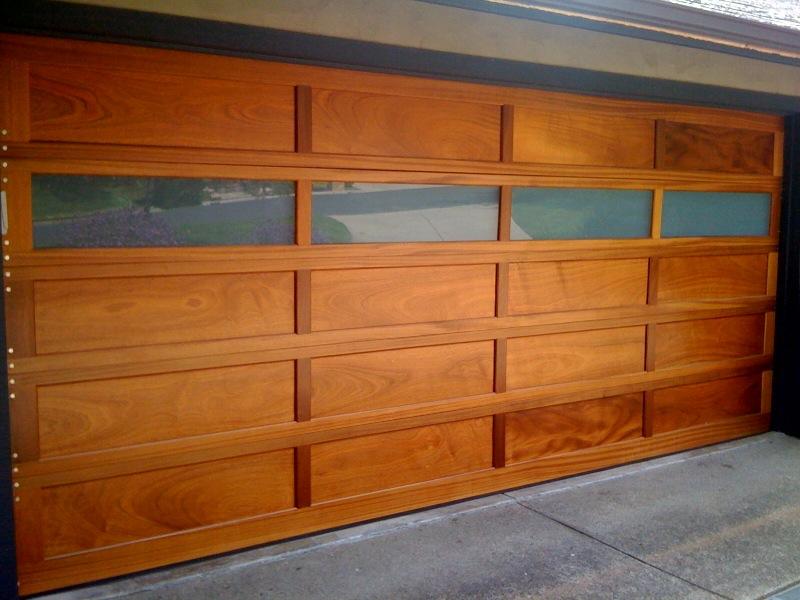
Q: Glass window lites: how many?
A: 4